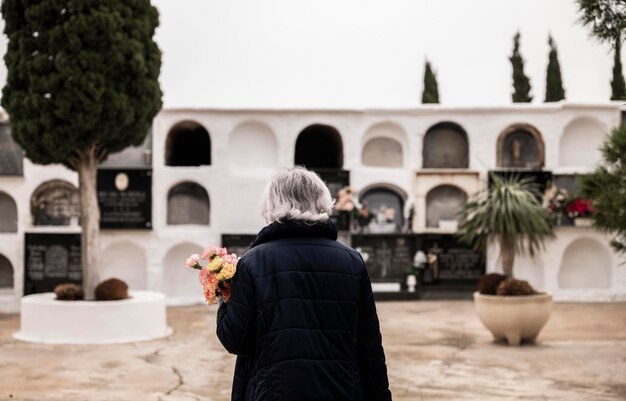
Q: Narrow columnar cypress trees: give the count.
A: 4